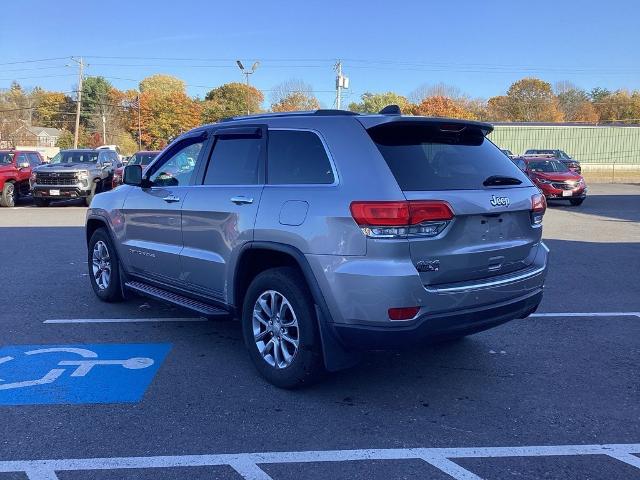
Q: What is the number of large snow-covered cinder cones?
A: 0